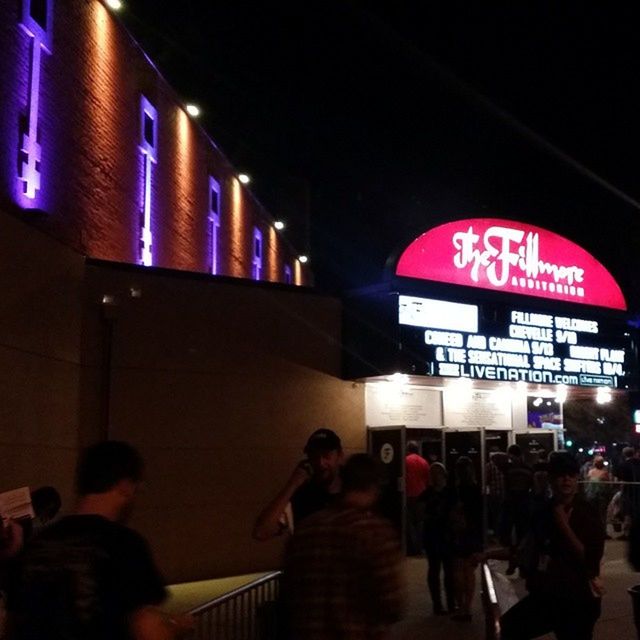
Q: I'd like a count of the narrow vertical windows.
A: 5